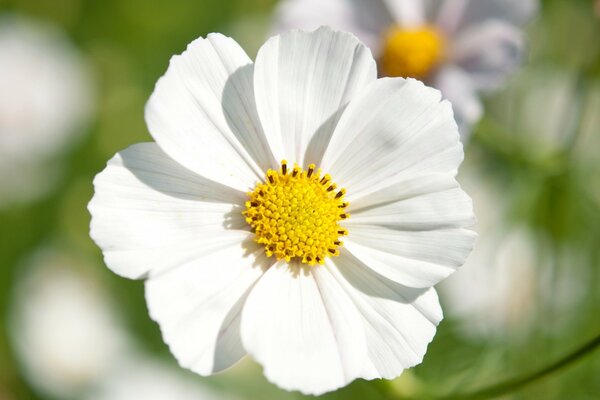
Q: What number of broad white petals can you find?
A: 8